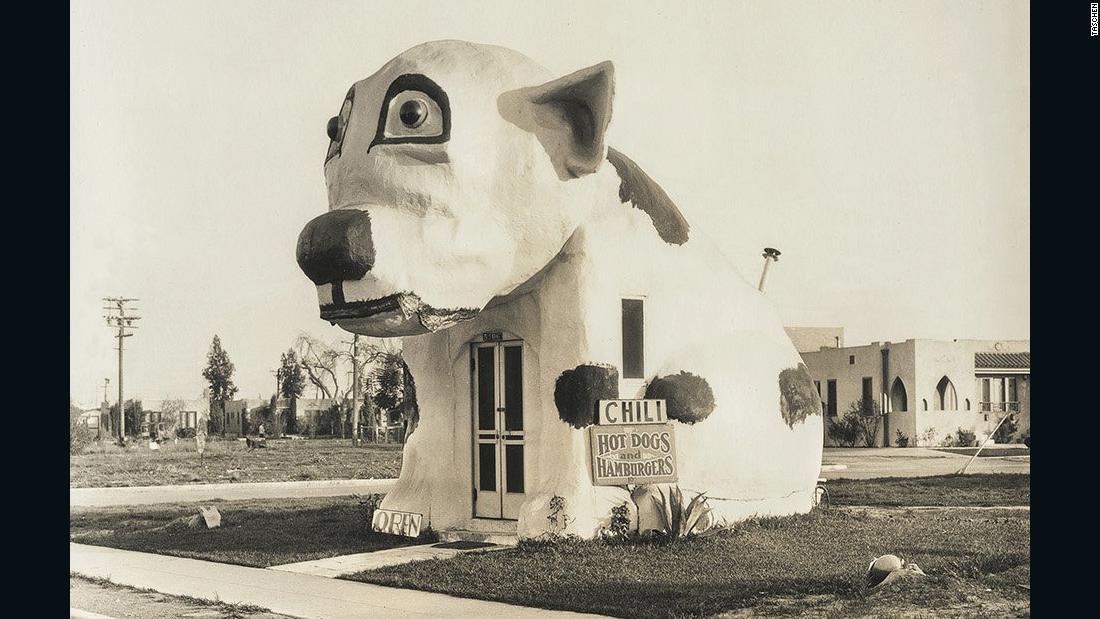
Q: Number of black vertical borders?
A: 2